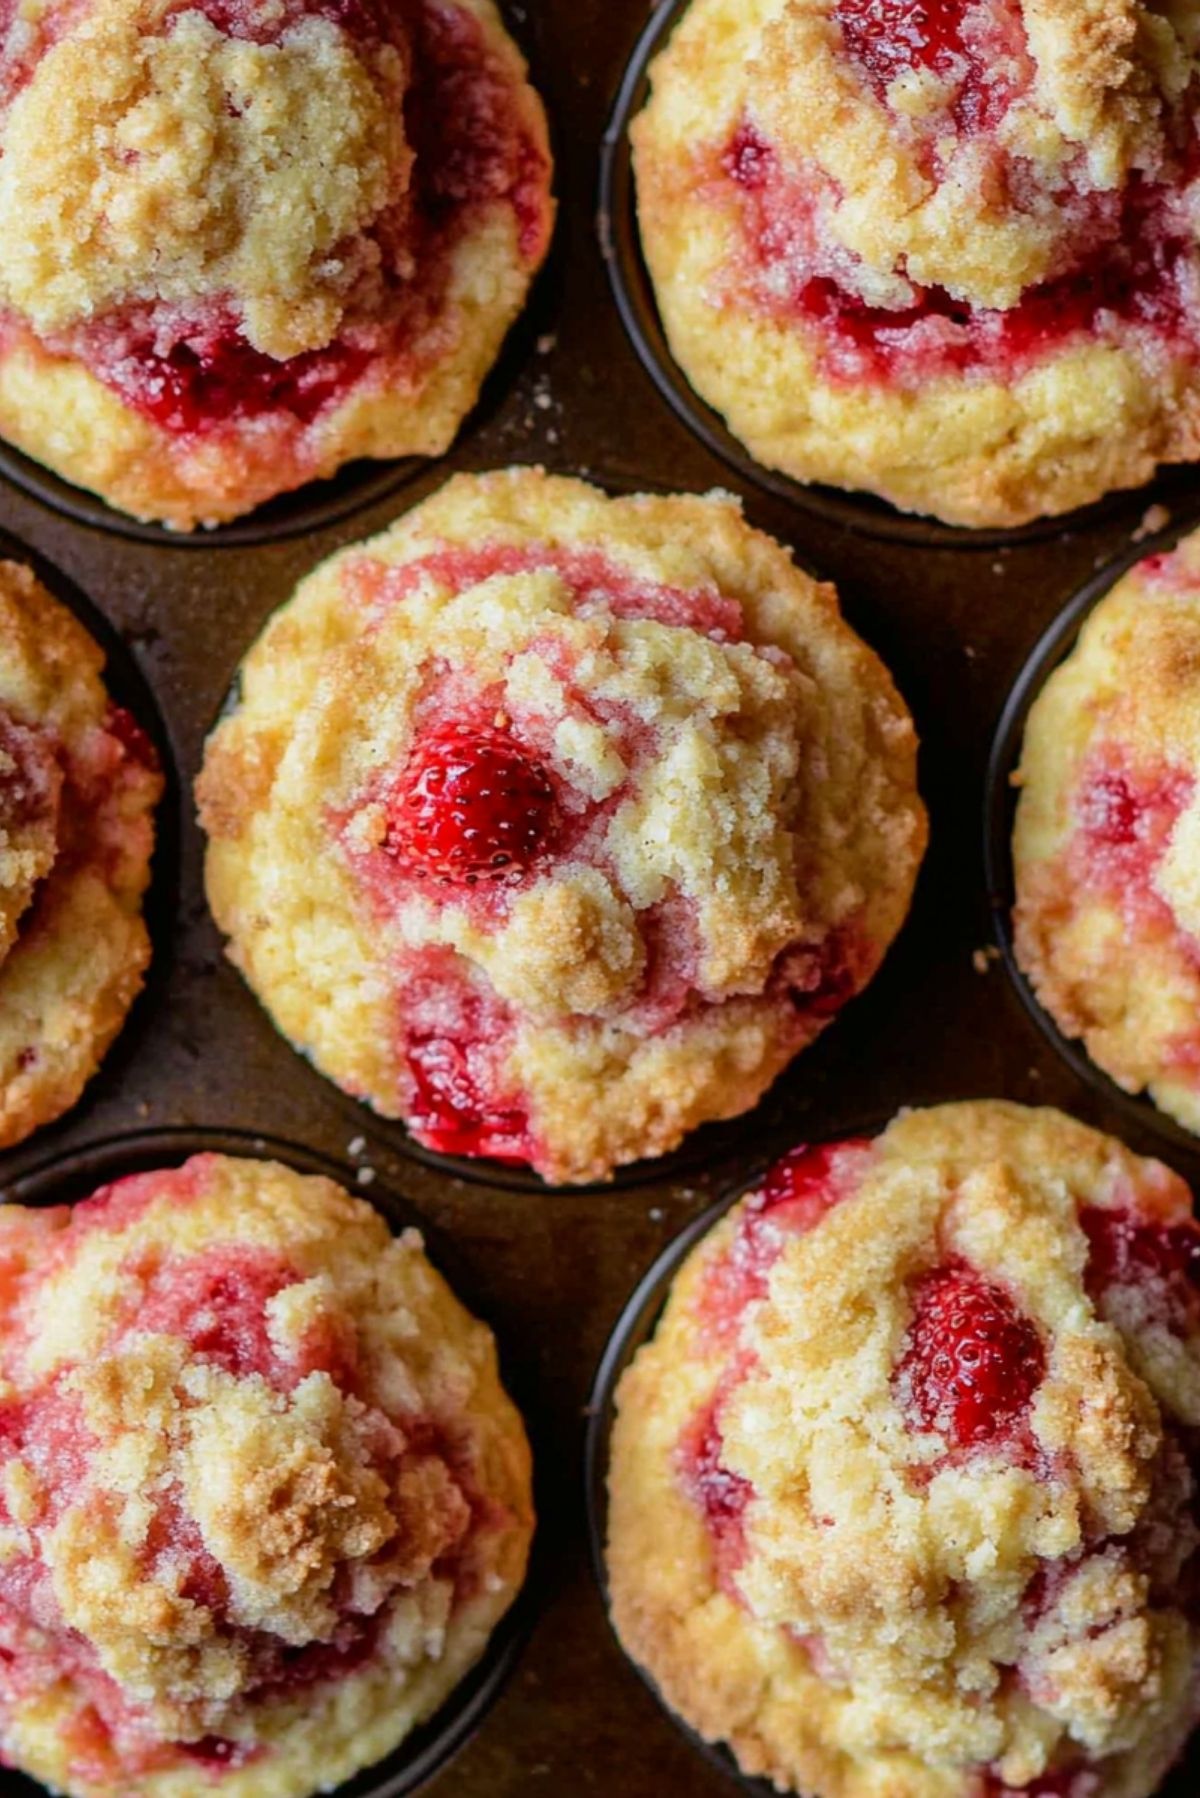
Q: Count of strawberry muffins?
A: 7